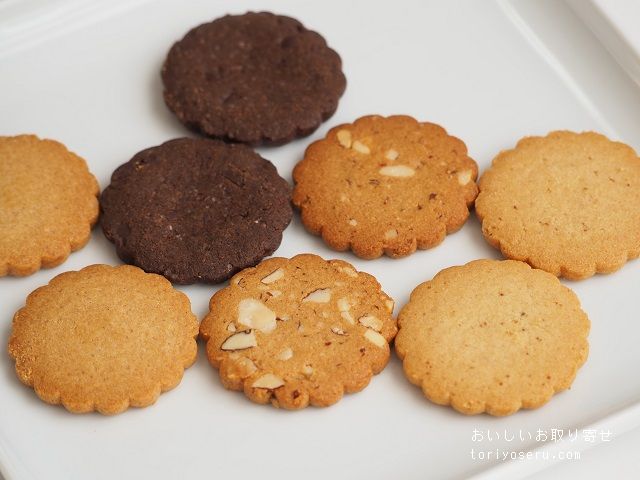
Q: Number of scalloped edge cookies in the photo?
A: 8